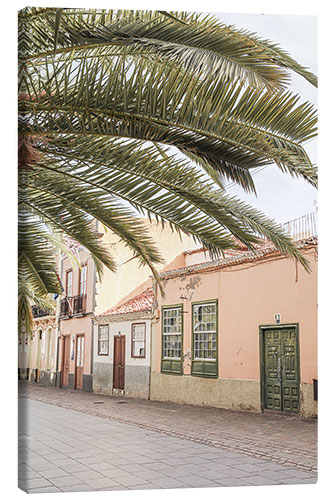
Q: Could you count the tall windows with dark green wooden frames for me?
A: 2